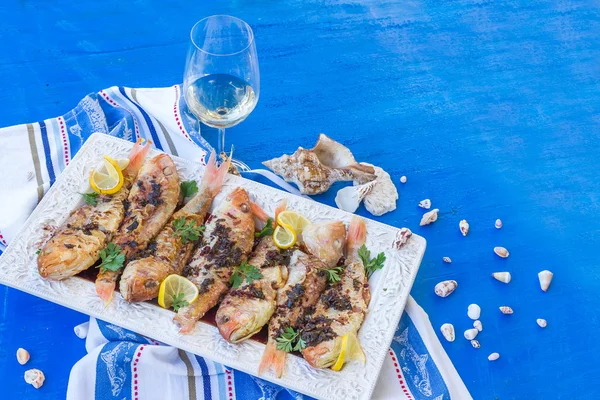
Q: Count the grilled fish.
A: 7